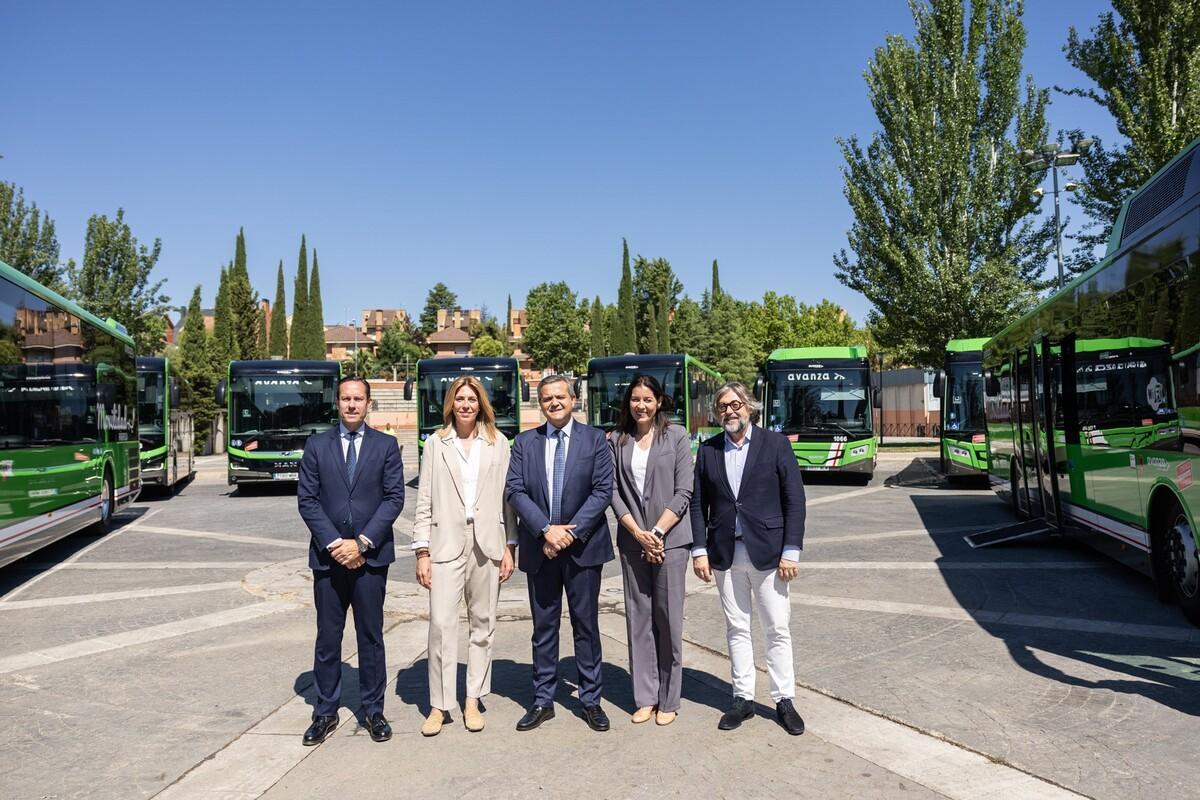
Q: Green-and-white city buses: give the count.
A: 8